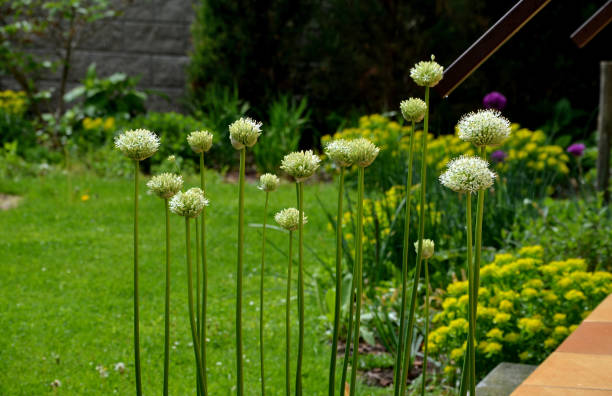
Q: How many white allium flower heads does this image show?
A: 15